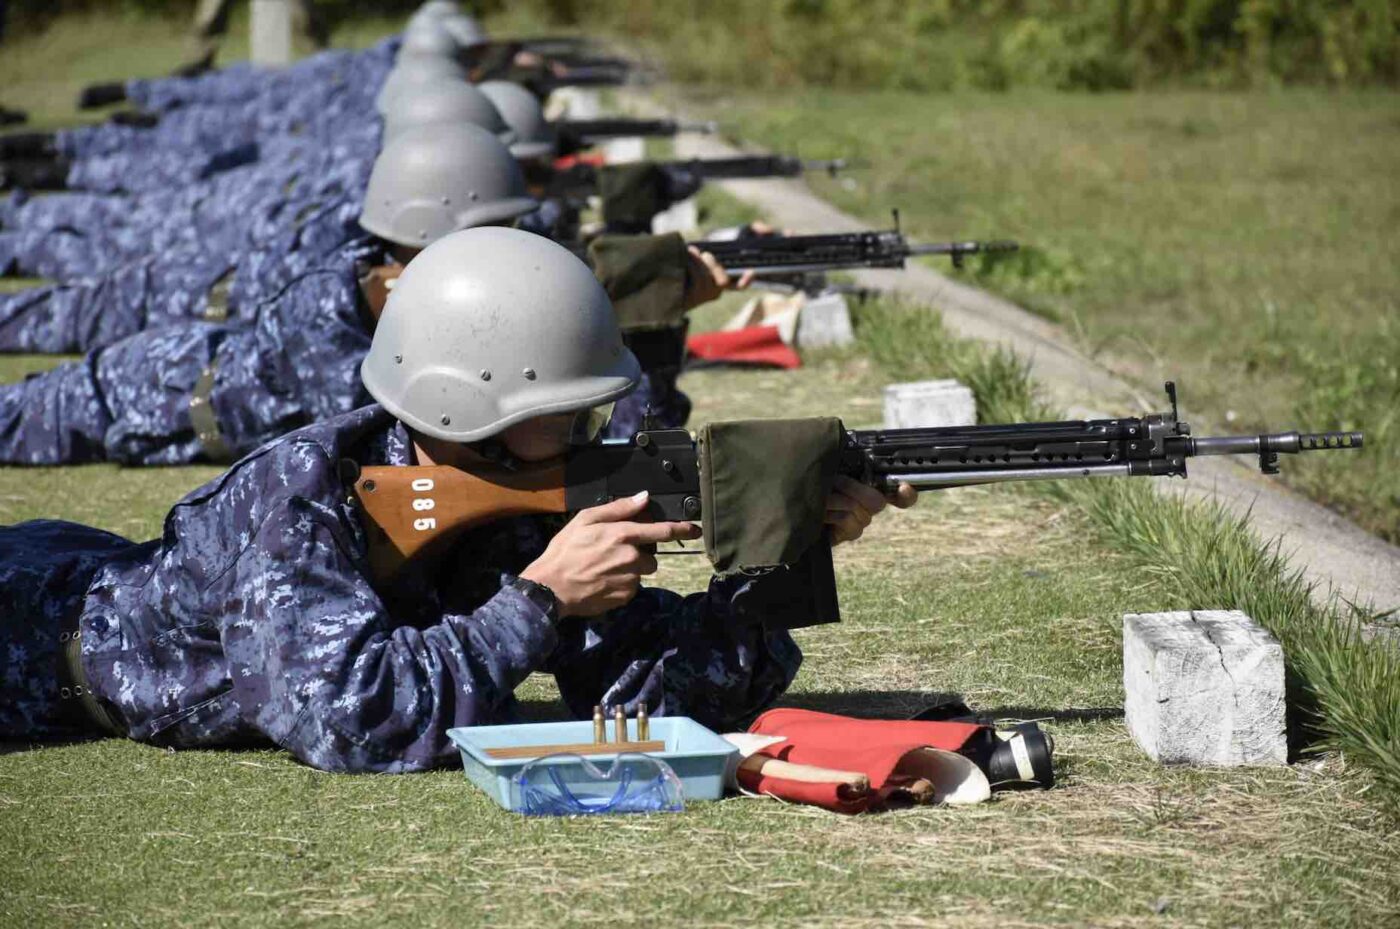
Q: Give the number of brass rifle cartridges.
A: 3